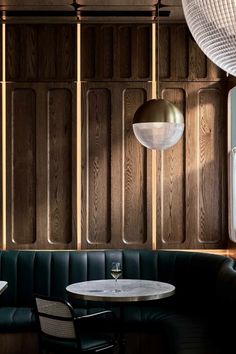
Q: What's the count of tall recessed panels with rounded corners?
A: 6